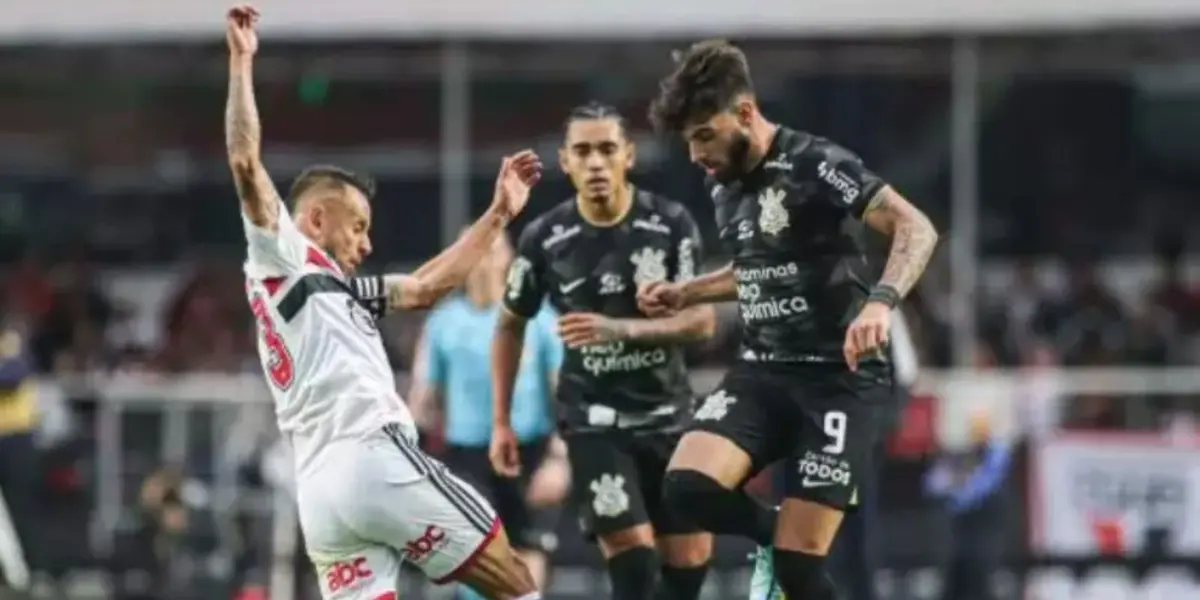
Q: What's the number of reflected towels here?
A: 0